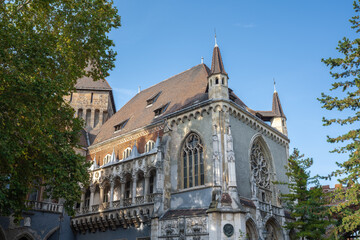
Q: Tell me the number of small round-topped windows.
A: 3